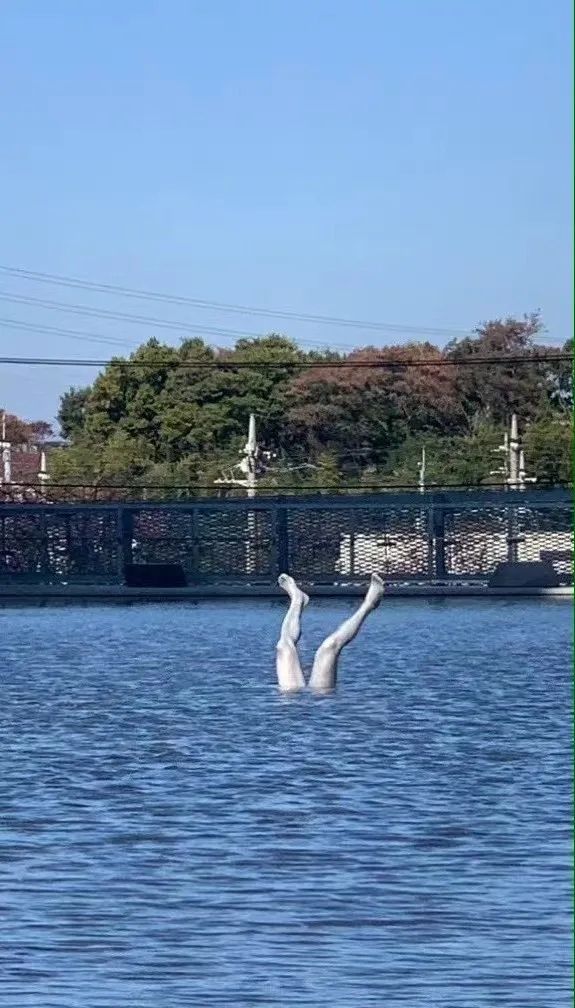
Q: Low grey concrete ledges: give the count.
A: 1